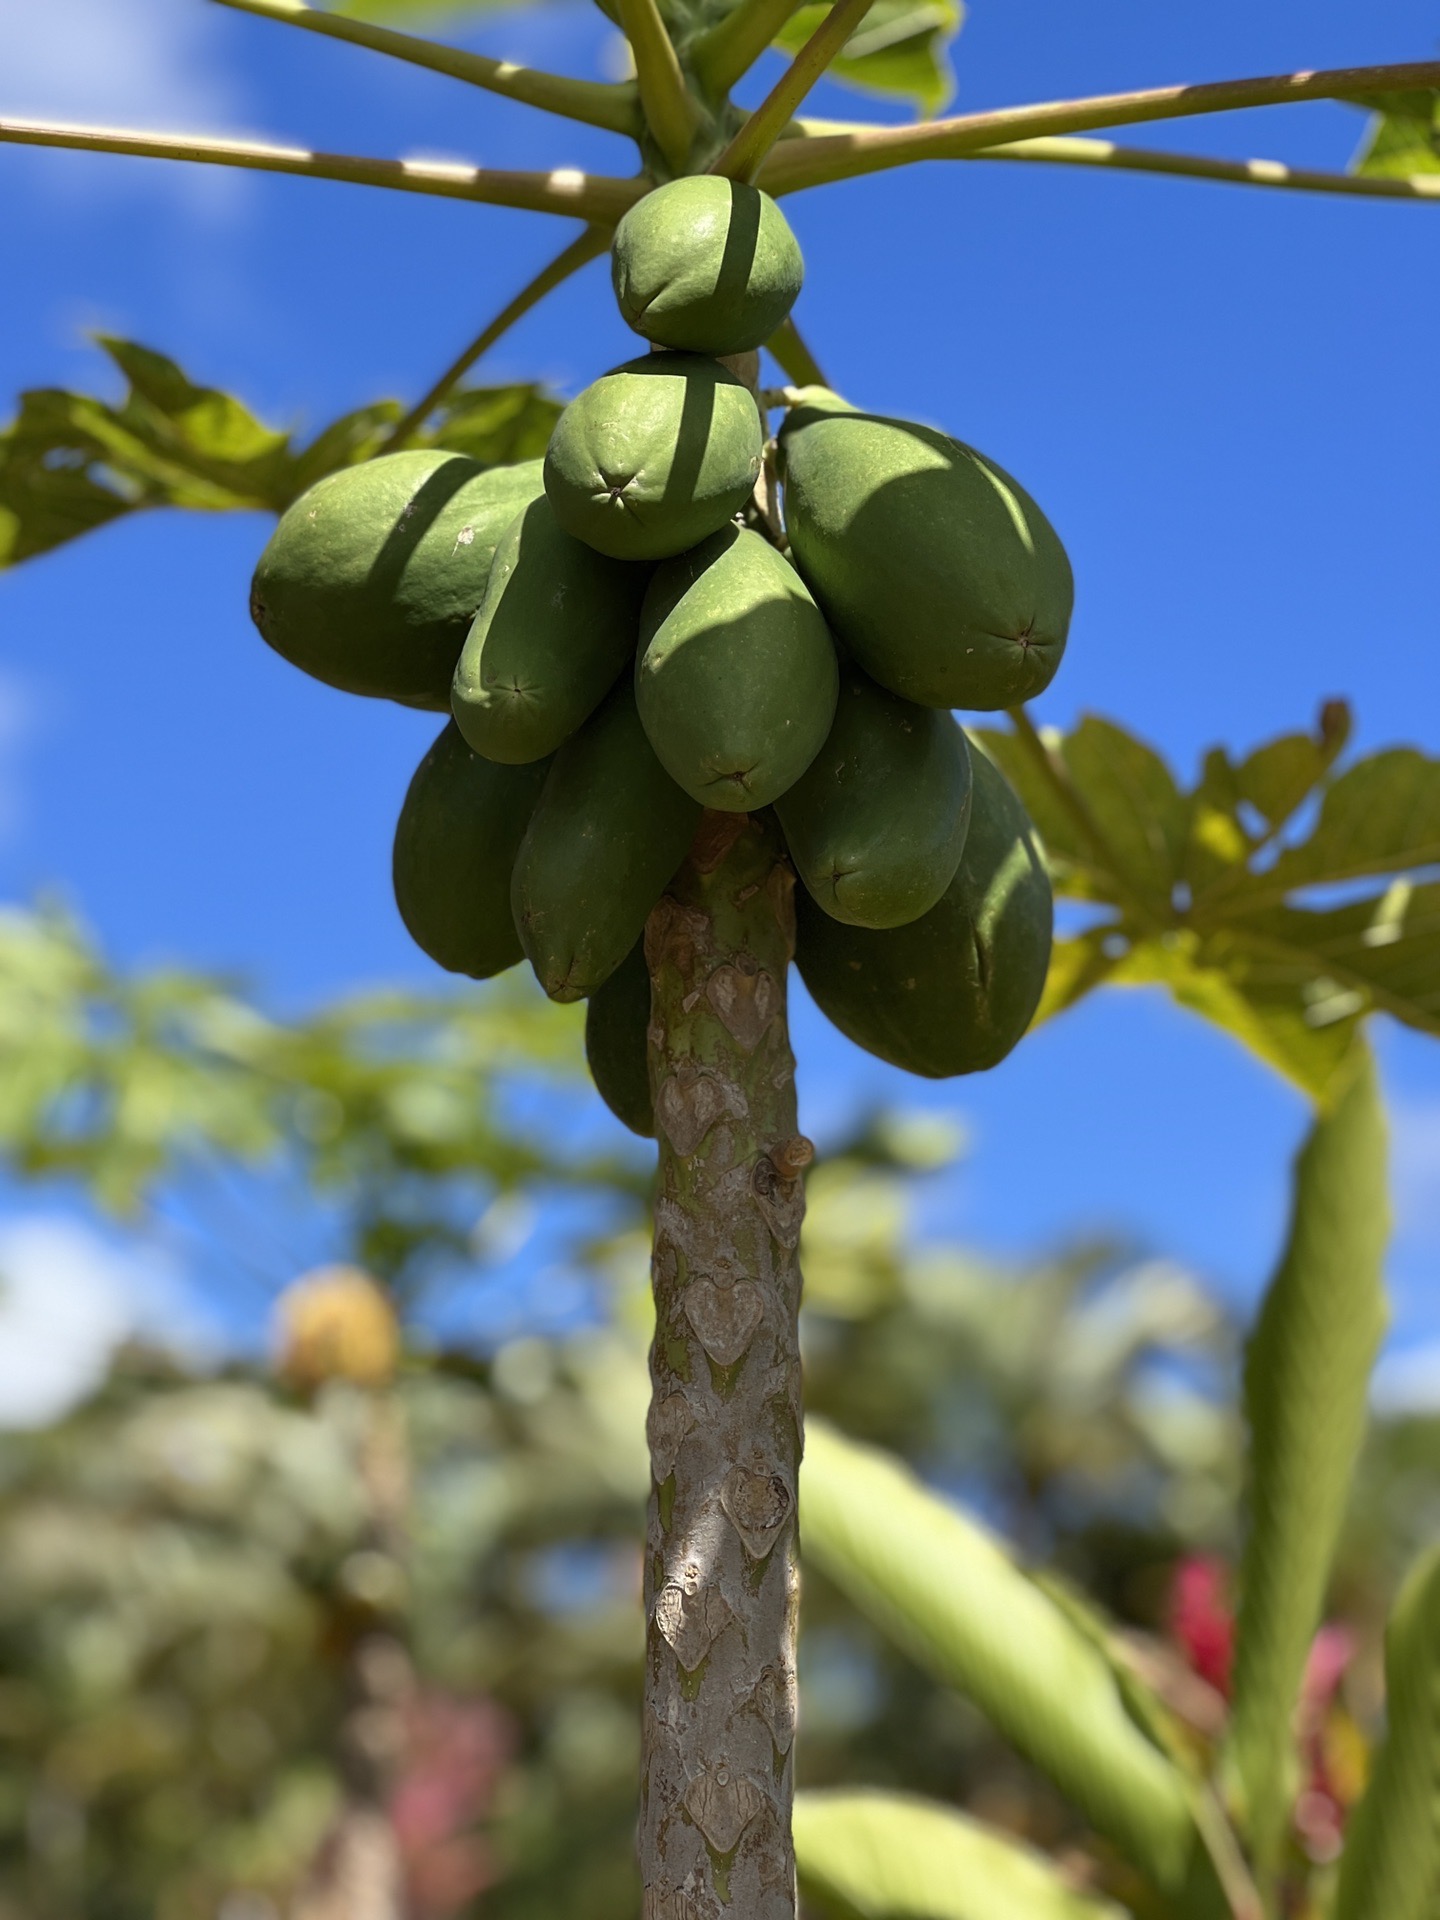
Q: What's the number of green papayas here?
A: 11